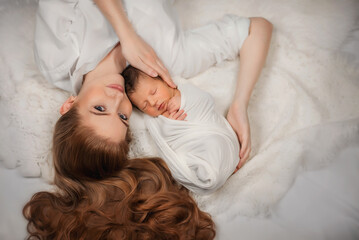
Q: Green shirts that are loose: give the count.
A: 0